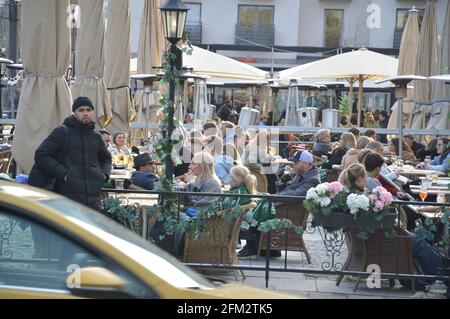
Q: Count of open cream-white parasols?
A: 2